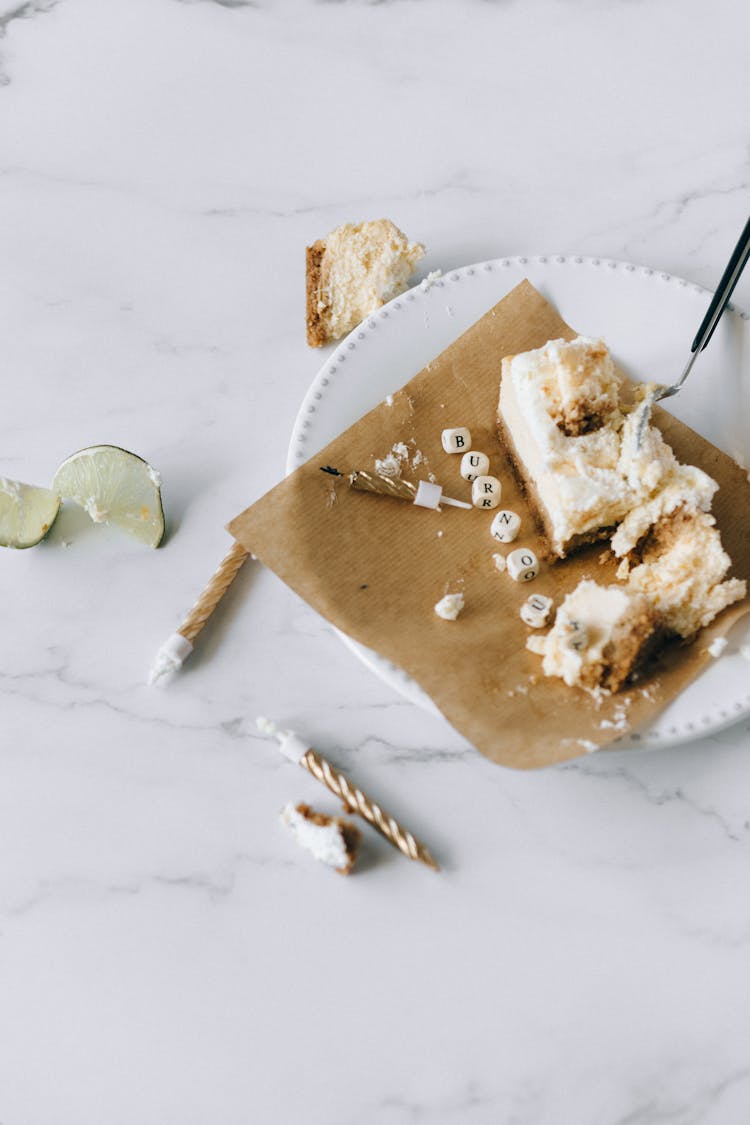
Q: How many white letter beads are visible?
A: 7